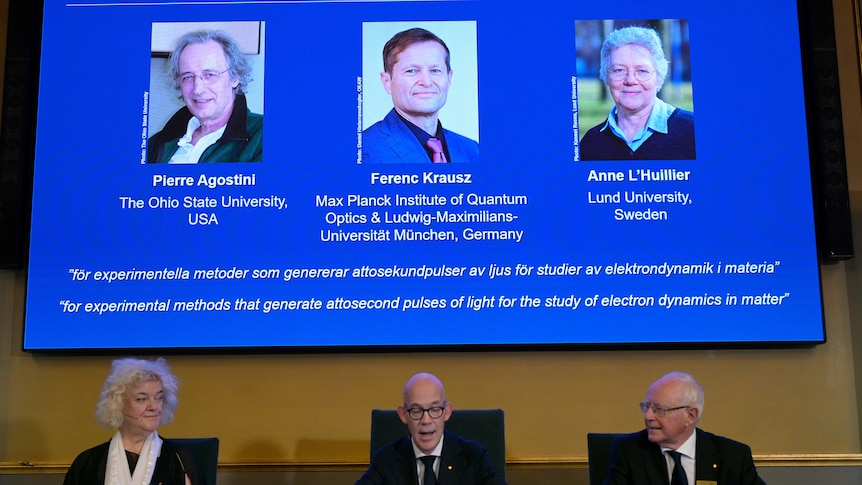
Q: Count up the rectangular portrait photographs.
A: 3